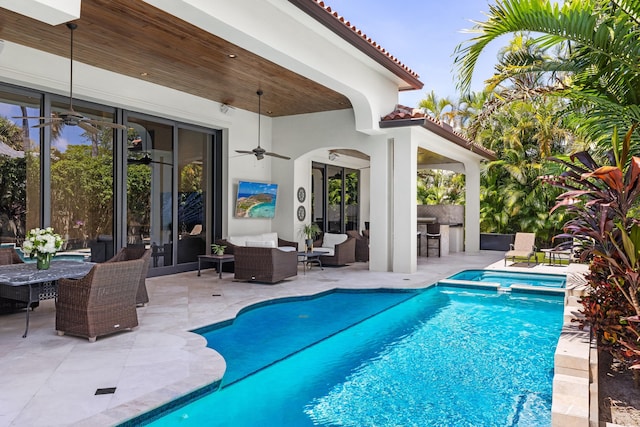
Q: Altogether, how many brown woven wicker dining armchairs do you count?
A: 3